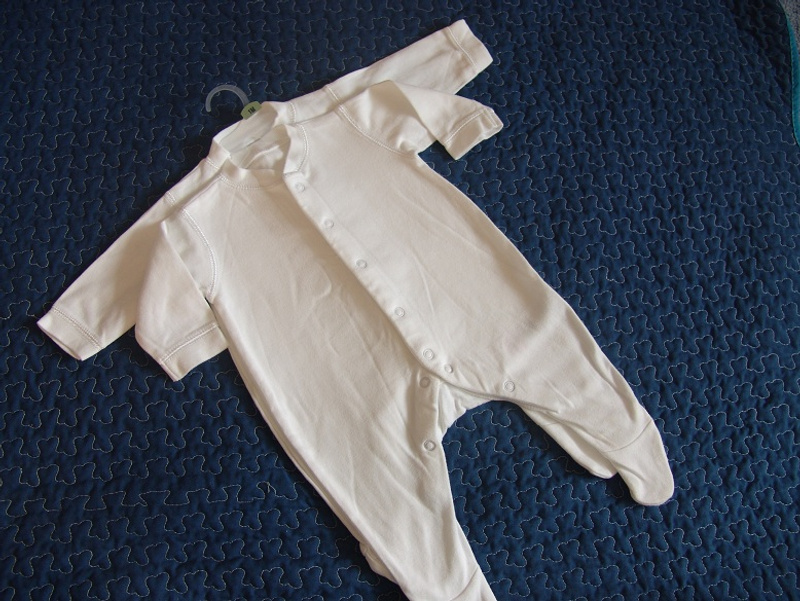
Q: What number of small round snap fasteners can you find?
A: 9